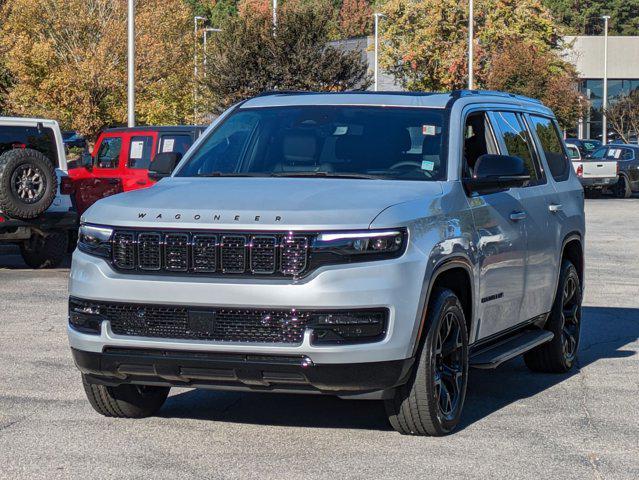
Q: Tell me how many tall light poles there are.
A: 7